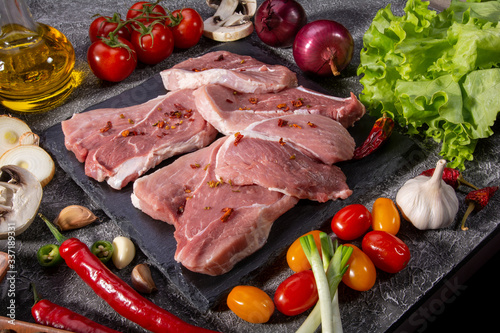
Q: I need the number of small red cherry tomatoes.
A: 3